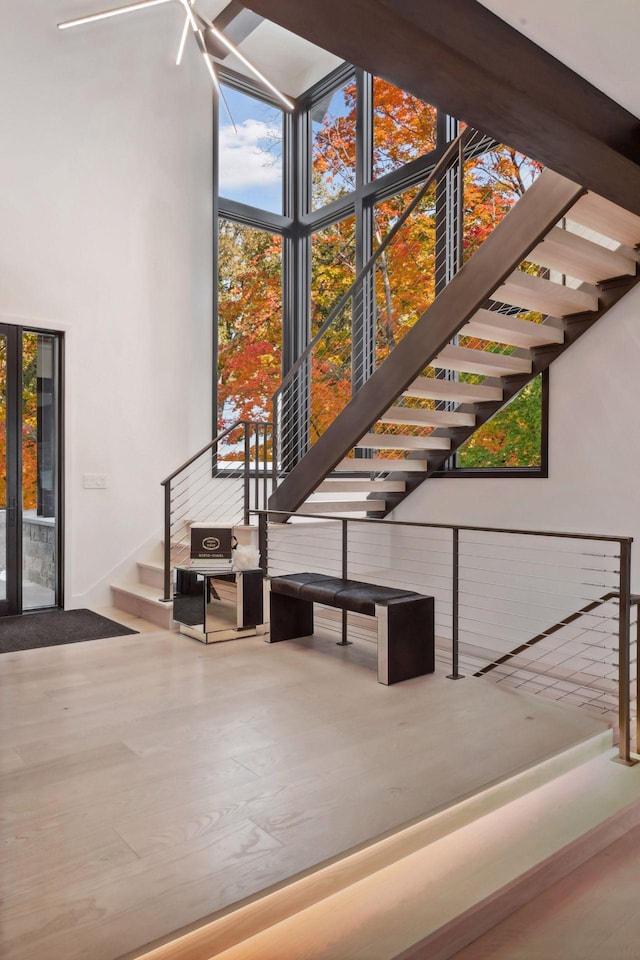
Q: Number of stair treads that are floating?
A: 11